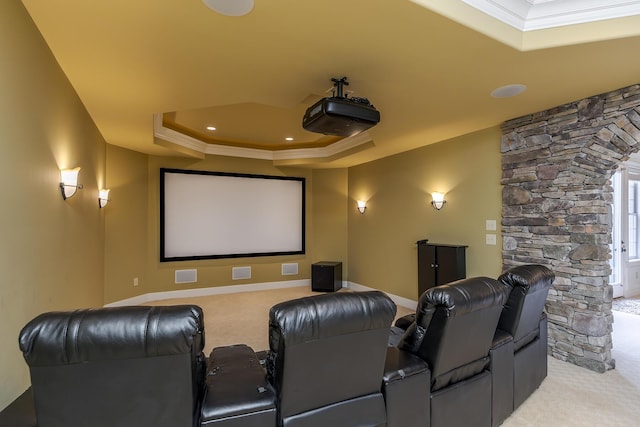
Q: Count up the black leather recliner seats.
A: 4